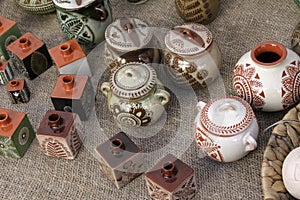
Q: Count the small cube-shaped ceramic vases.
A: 10